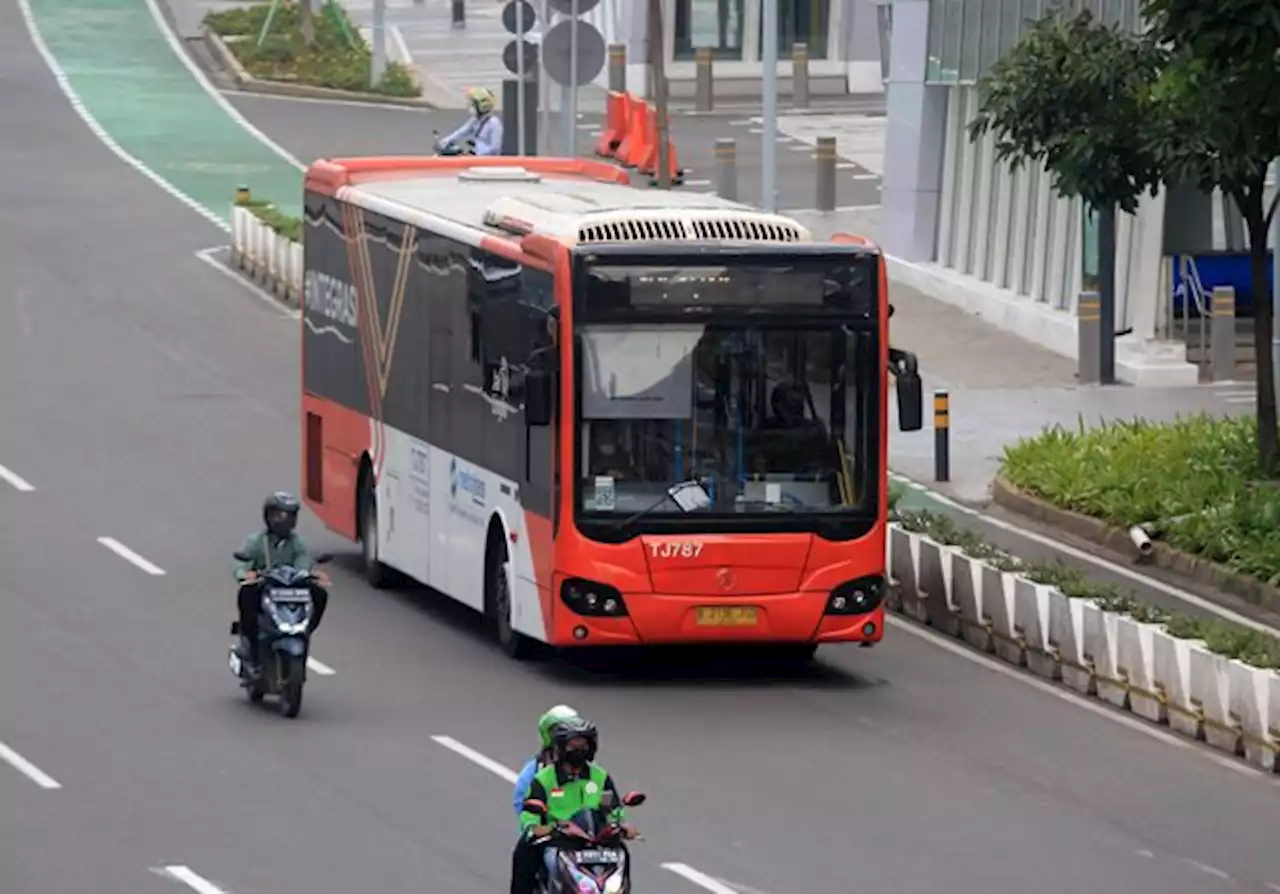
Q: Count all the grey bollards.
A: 7